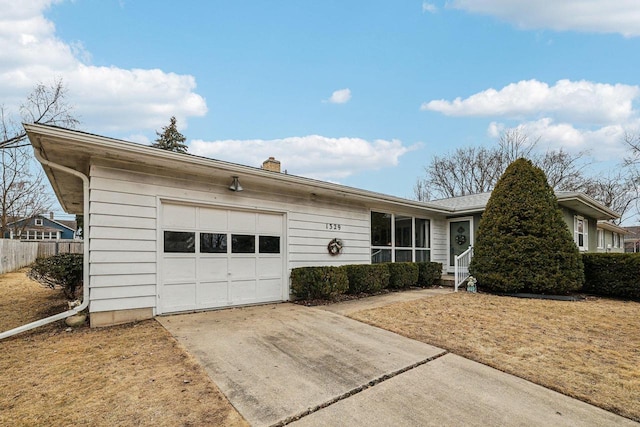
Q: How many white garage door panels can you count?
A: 12